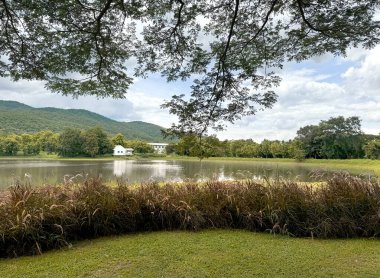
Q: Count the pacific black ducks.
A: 0